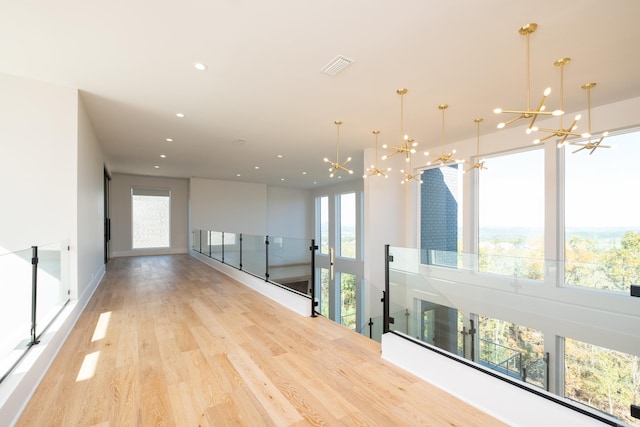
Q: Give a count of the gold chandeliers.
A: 9